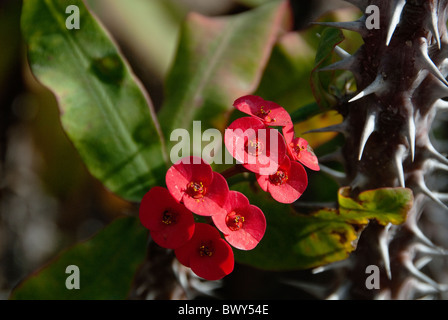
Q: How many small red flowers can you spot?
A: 8